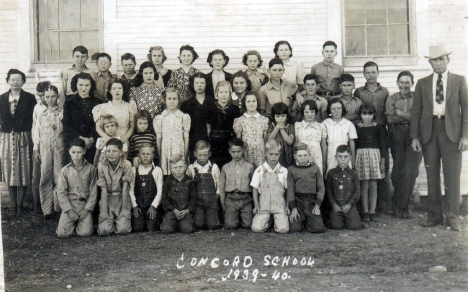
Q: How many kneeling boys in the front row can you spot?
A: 9